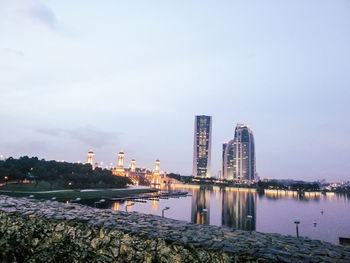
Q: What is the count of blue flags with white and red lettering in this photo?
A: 0